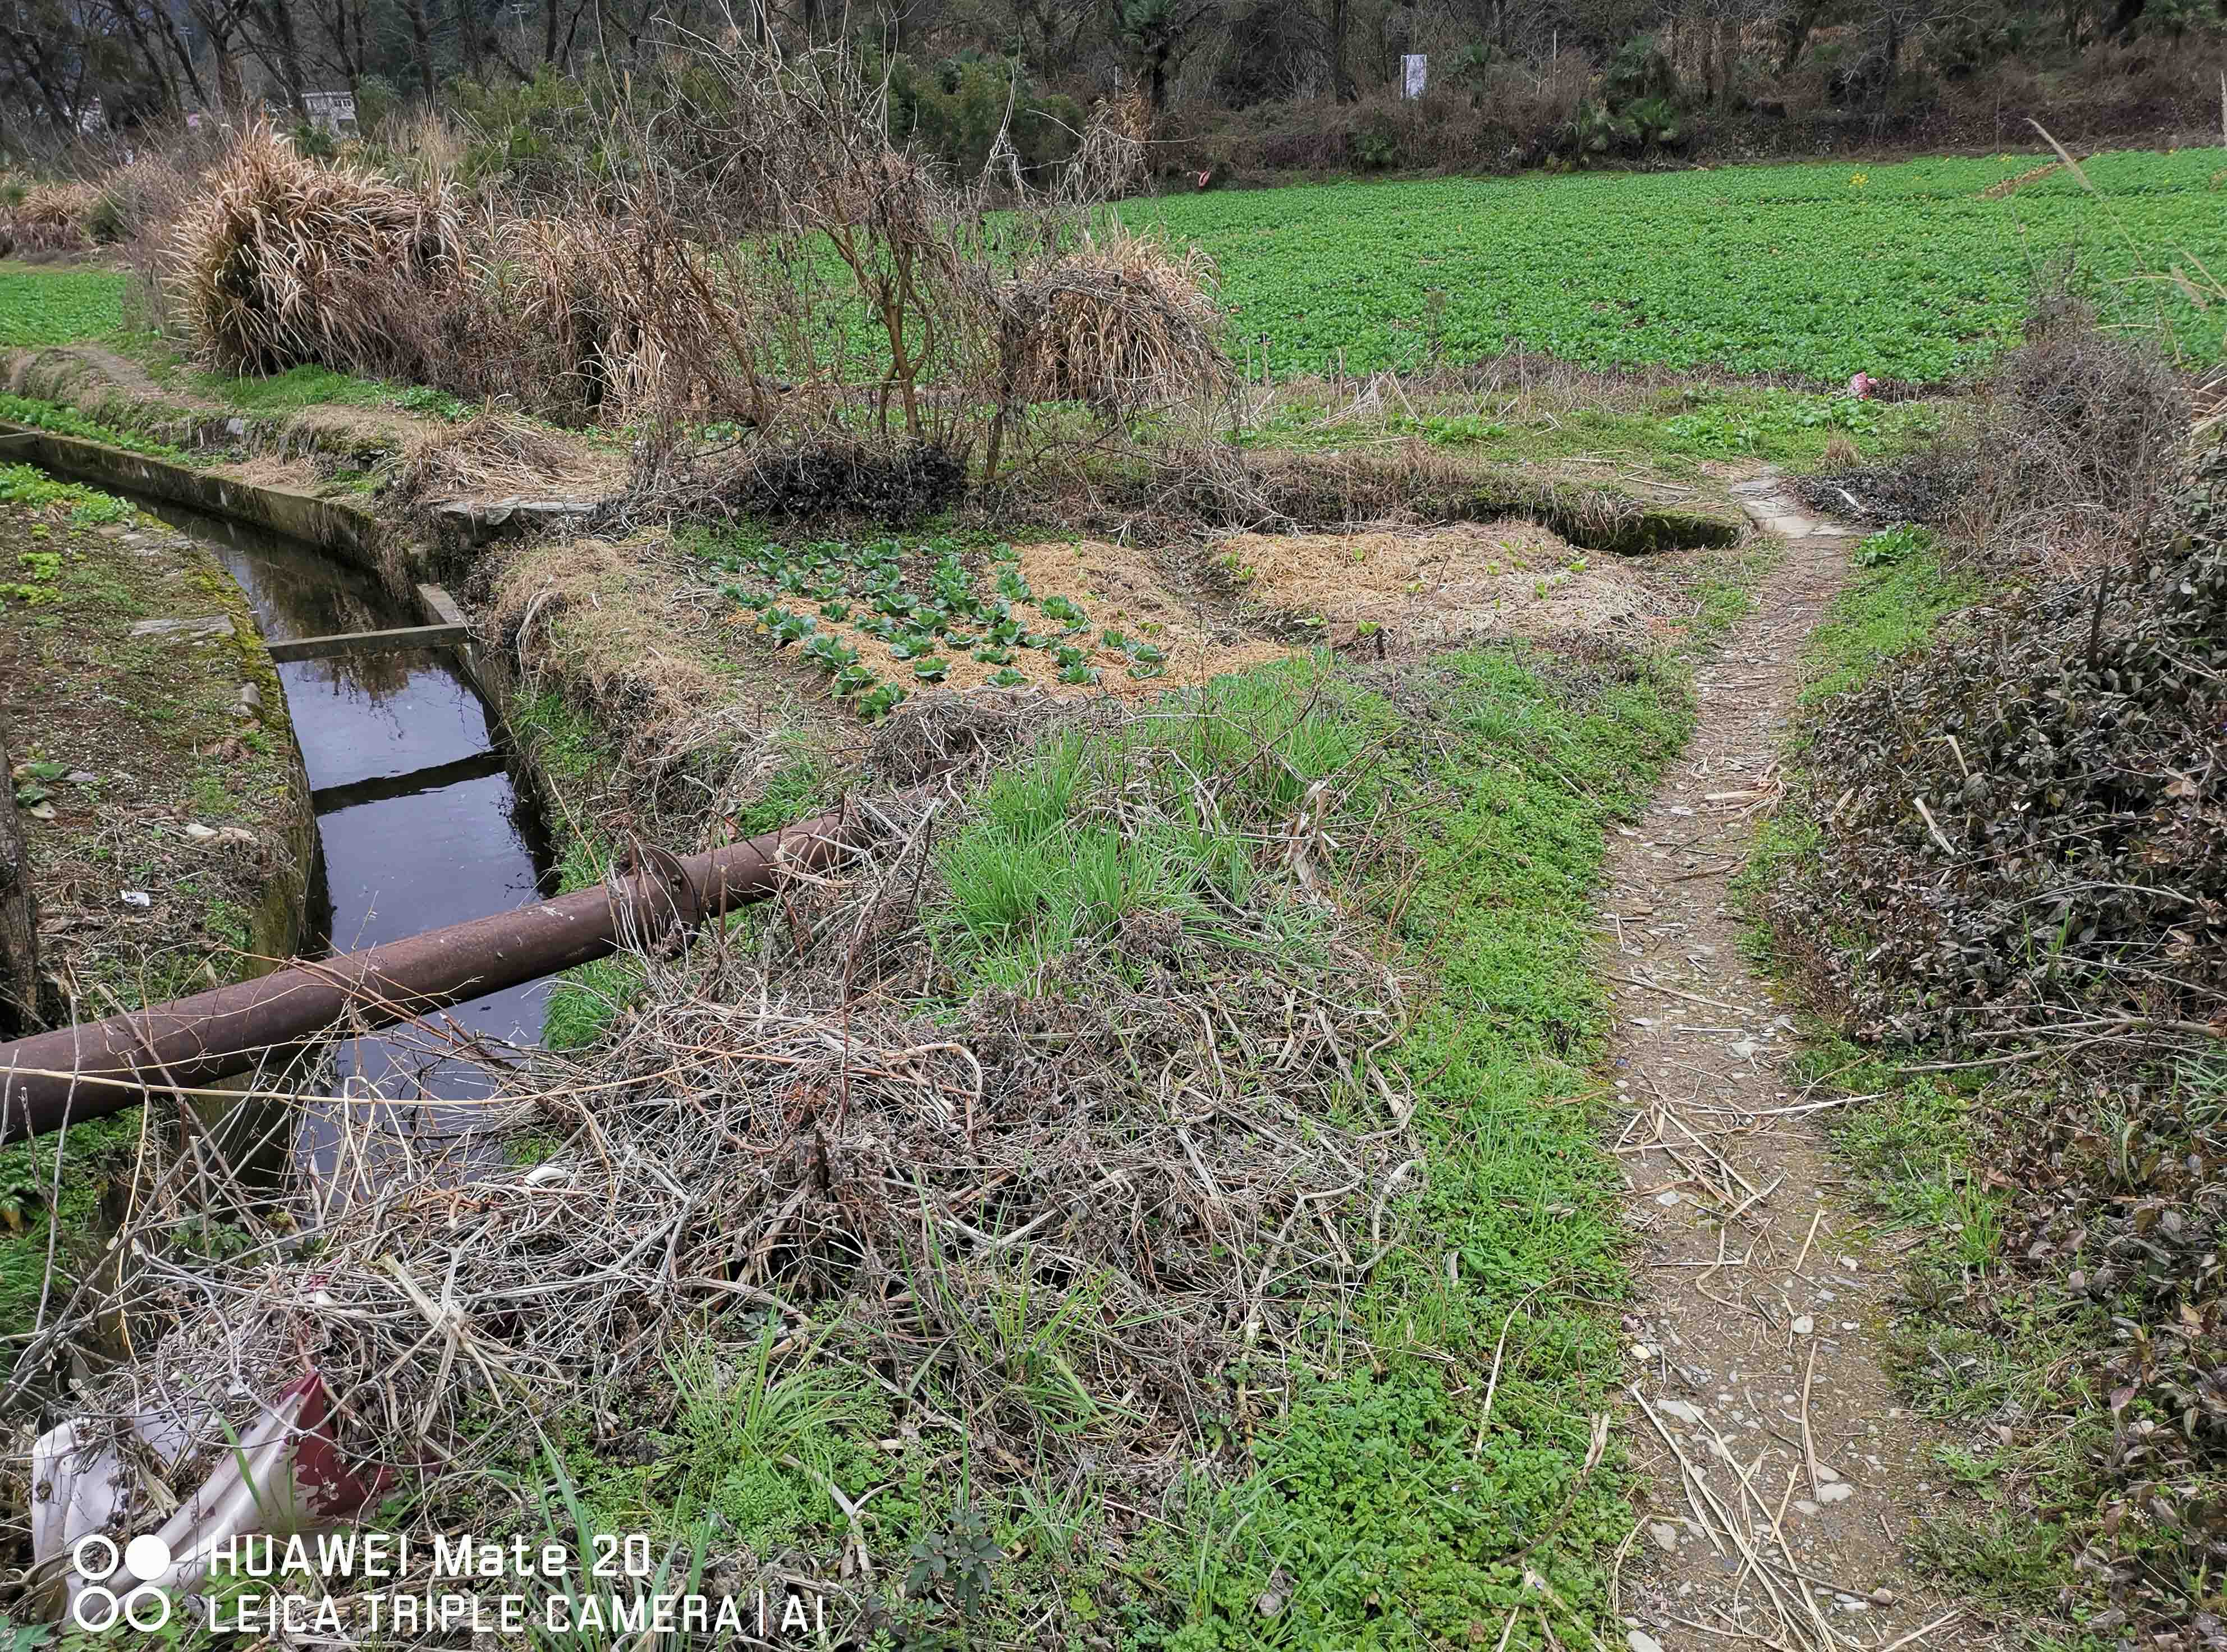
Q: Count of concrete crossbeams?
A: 2